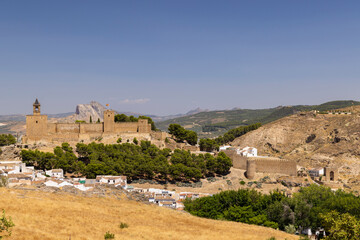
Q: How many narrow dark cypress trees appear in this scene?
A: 2